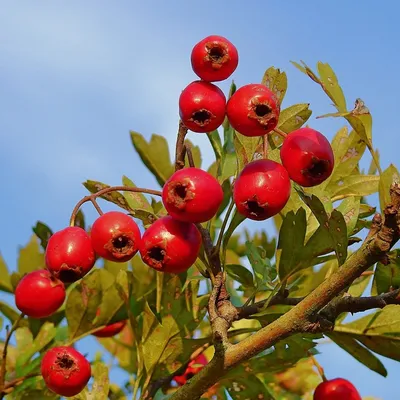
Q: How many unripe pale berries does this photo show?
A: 0